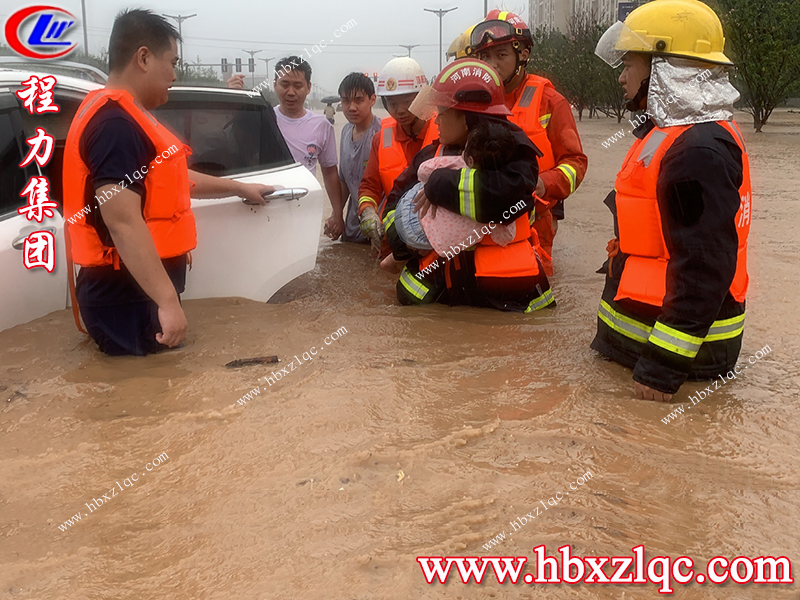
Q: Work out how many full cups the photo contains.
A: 0